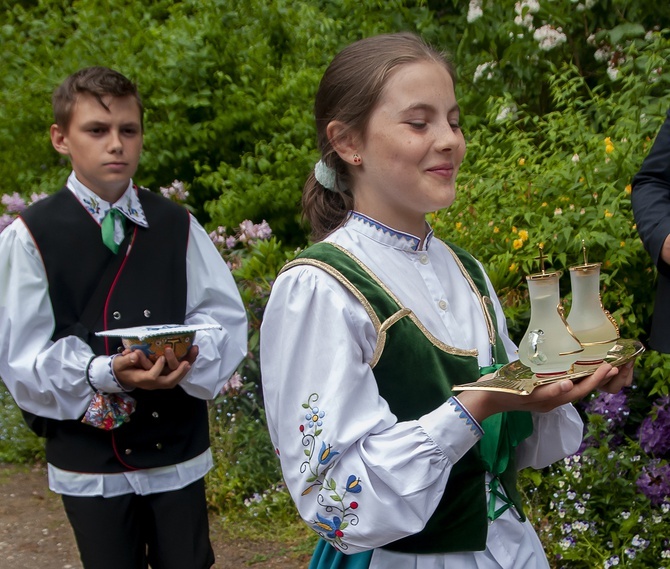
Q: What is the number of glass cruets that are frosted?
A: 2